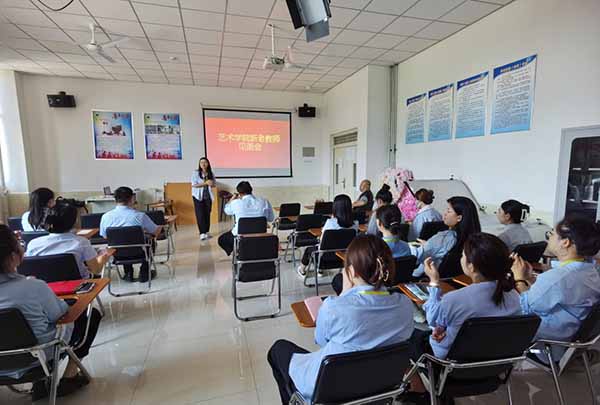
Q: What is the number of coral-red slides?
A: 1